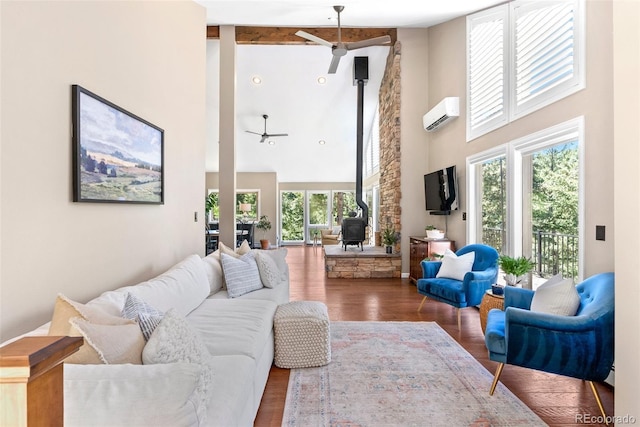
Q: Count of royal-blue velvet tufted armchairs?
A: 2